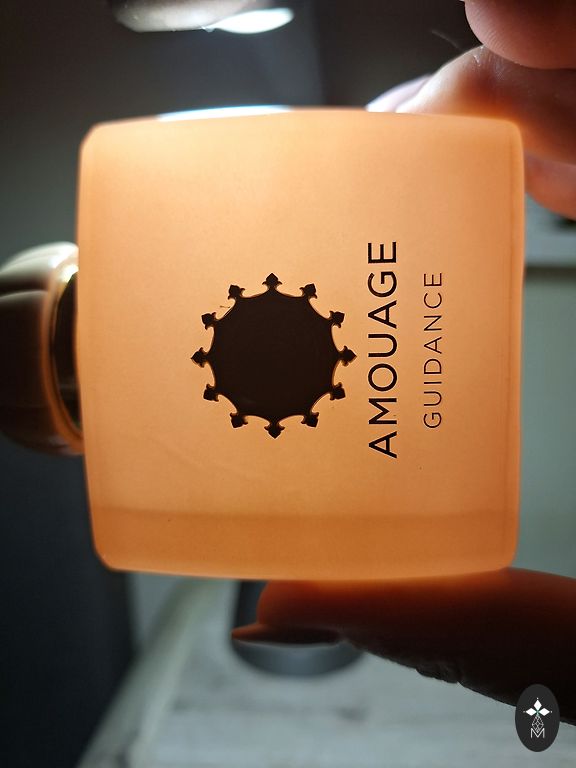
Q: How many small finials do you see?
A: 12